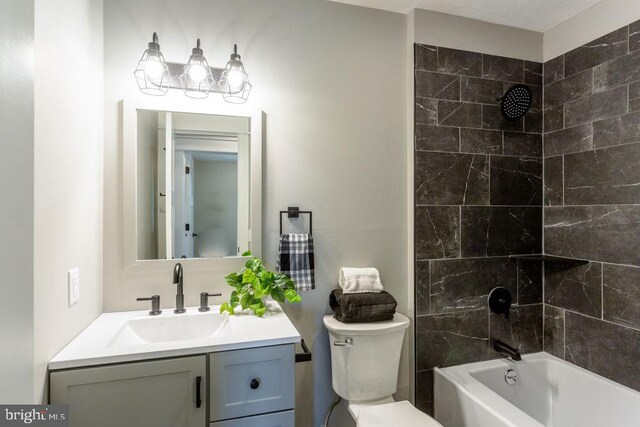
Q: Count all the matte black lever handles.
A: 3